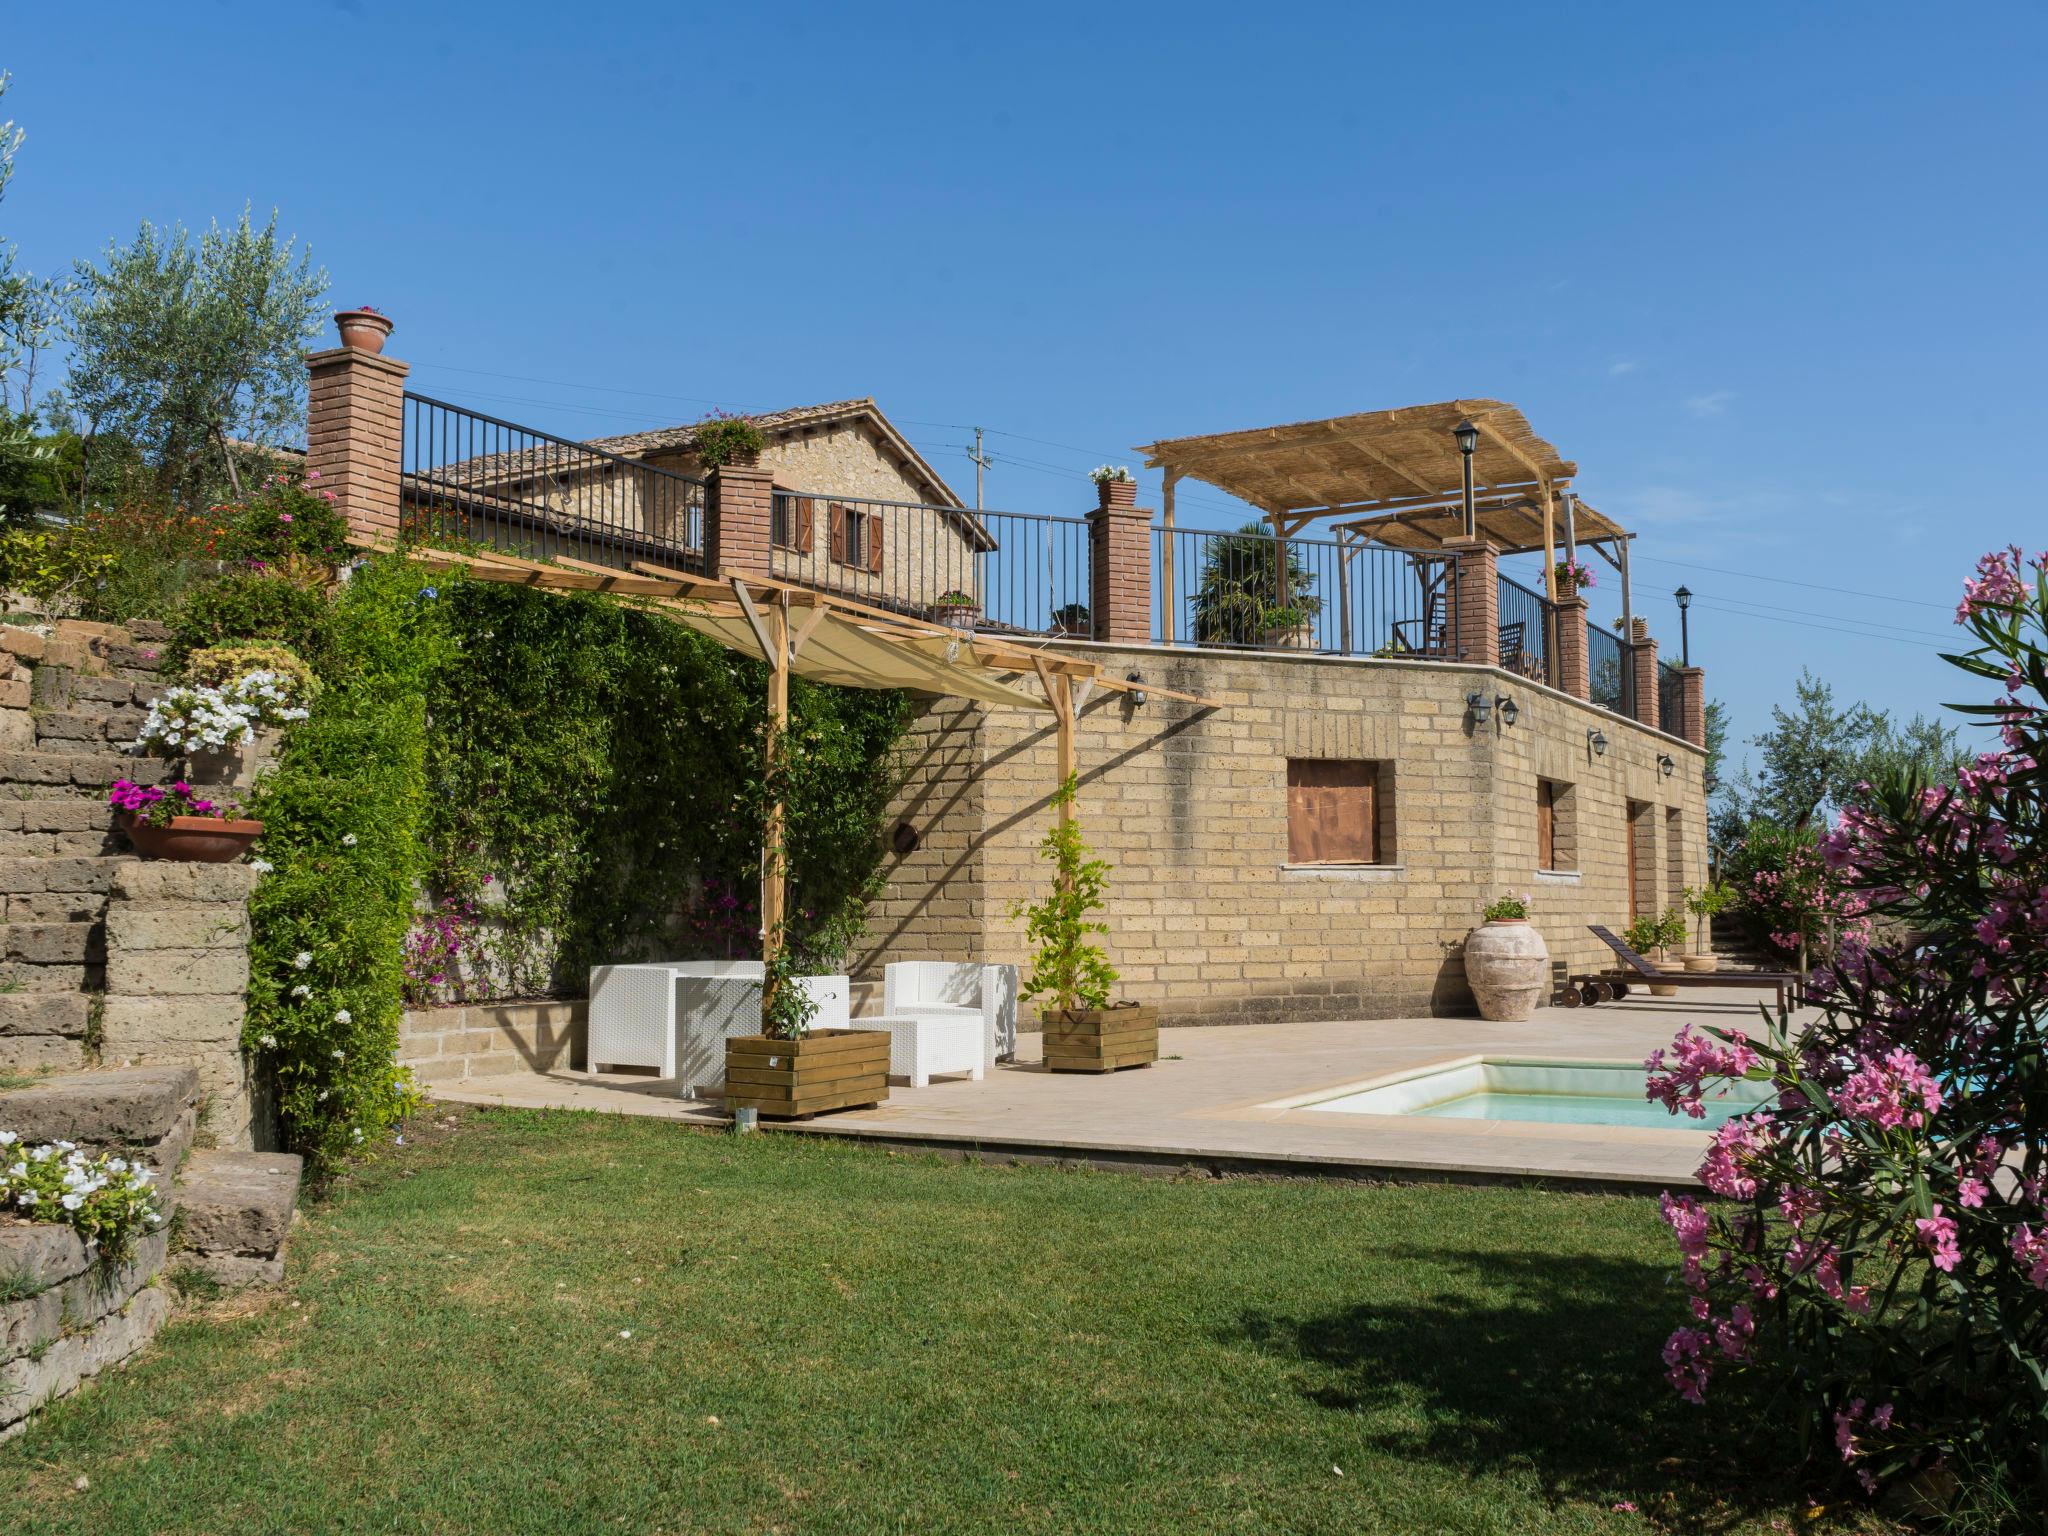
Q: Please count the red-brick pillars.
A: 7